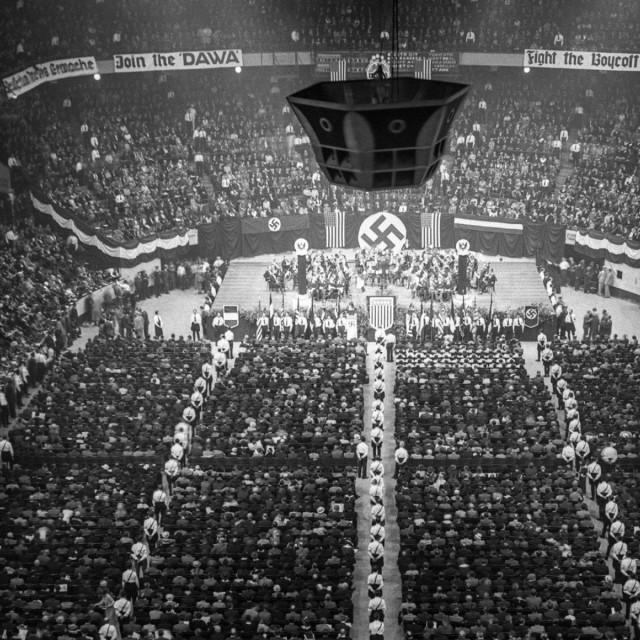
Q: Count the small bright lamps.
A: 3